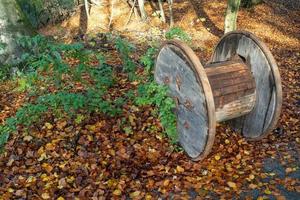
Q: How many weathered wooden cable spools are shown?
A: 1